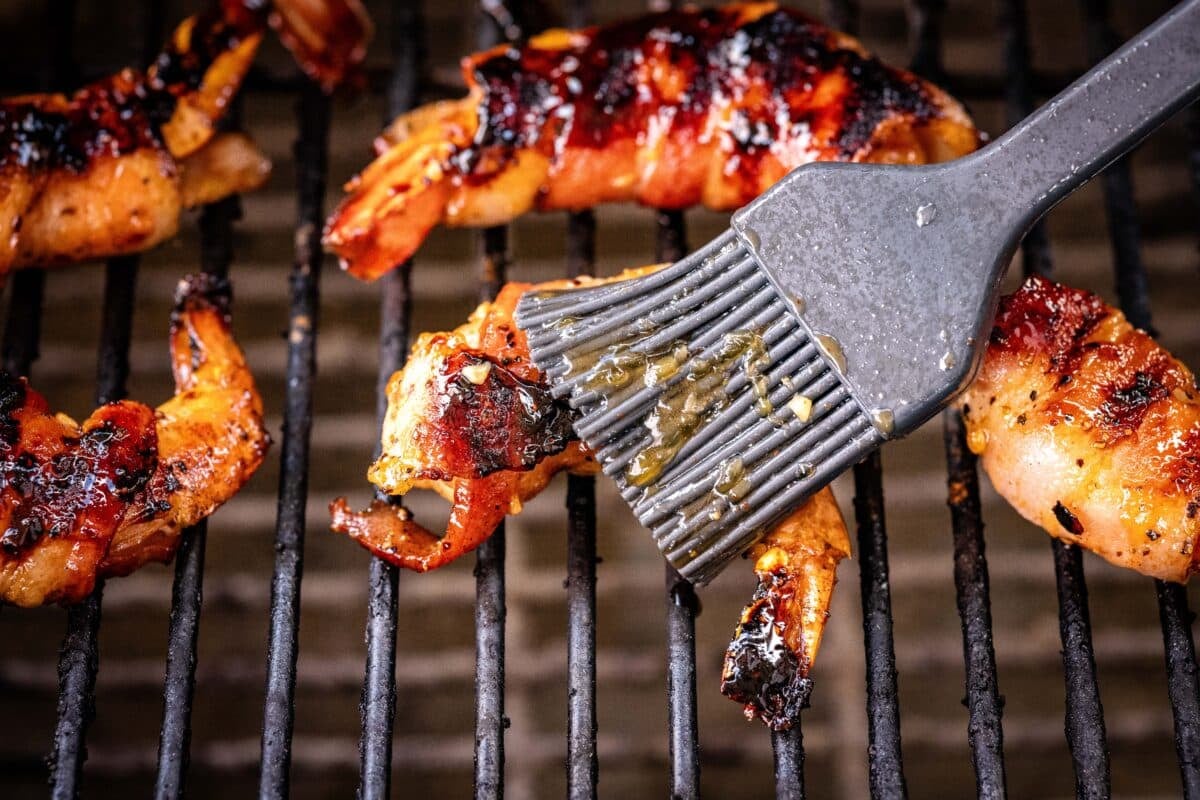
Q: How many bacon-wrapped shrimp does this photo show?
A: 5